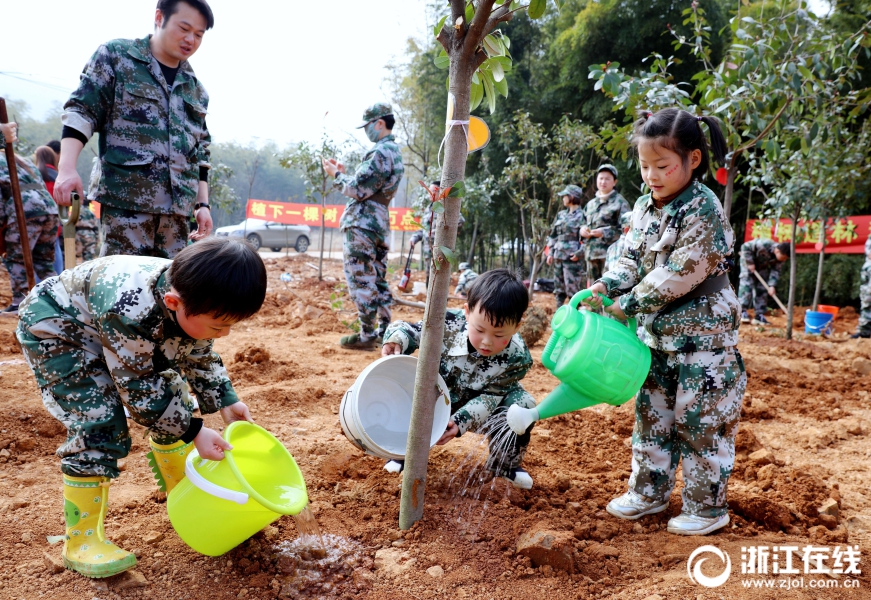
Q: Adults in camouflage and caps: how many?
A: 3